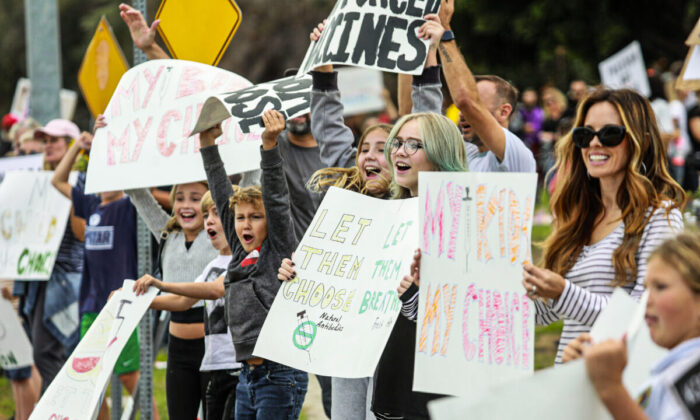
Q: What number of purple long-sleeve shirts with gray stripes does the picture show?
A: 0